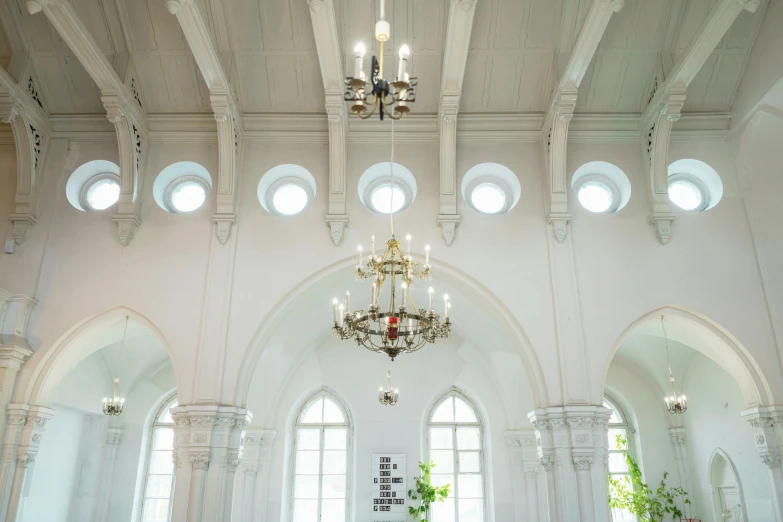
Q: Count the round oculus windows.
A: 7